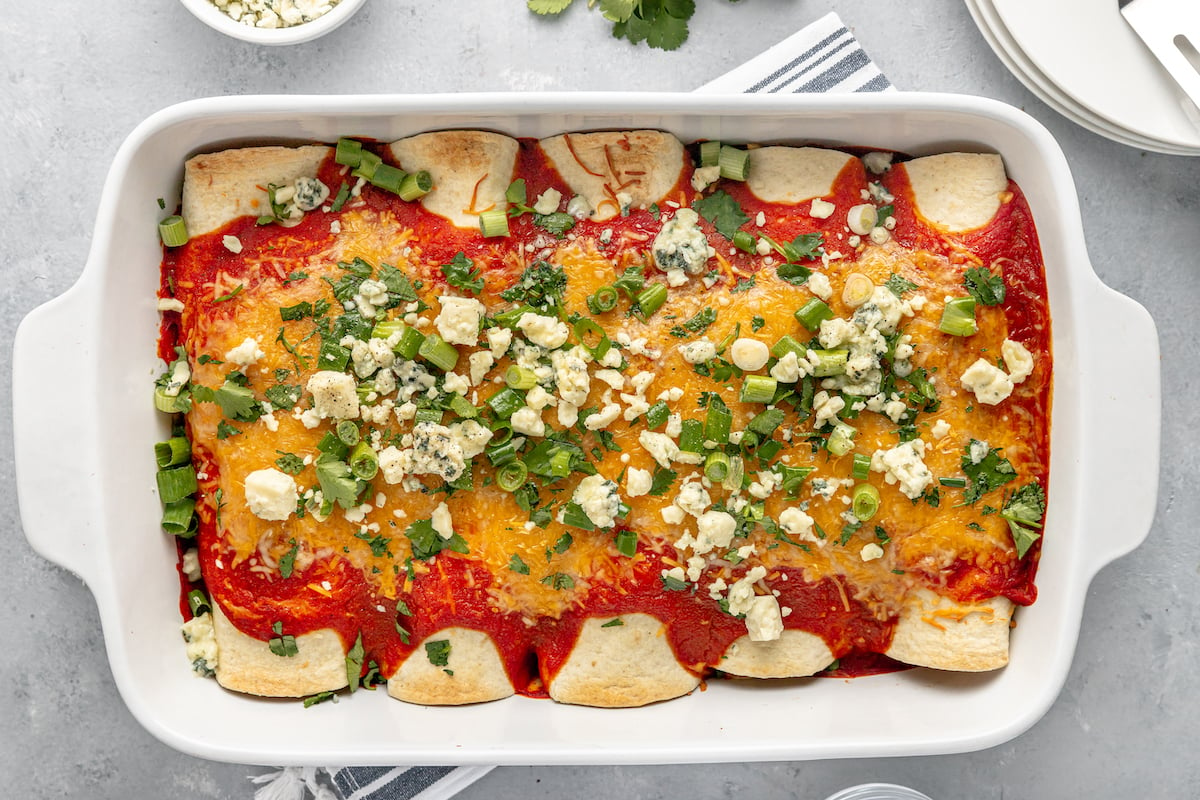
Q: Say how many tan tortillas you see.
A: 5